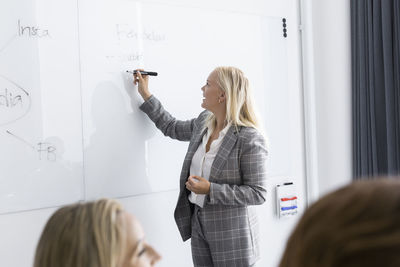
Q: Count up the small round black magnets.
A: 4